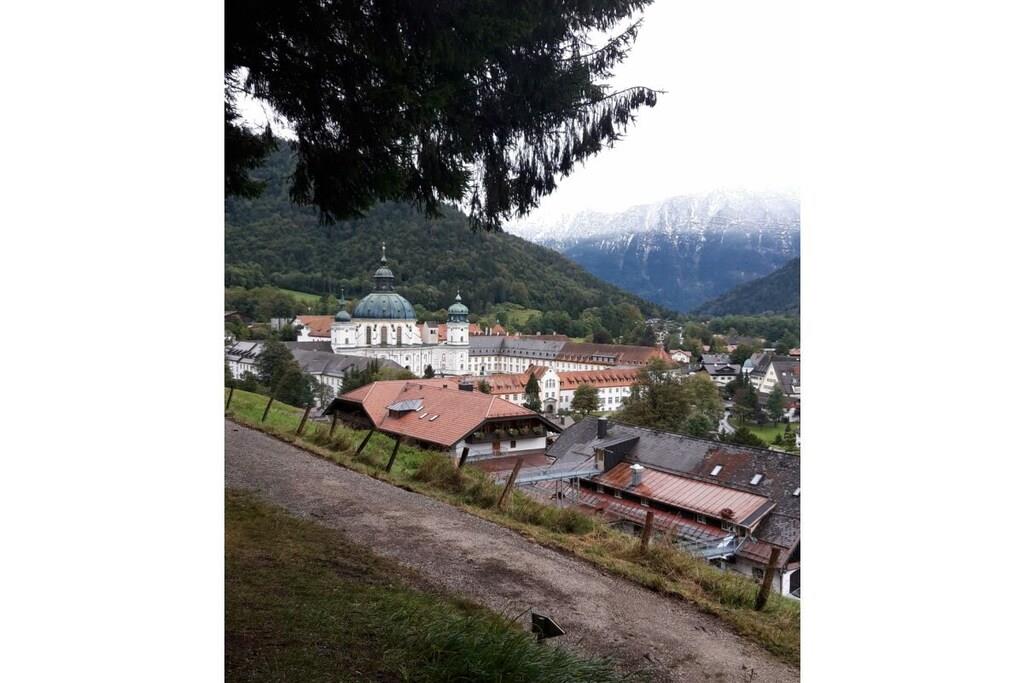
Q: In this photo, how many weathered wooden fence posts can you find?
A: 10